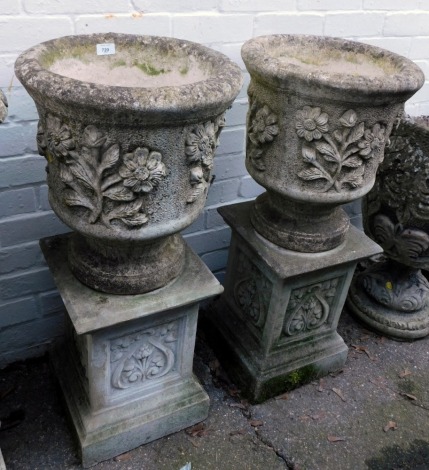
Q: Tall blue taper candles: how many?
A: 0